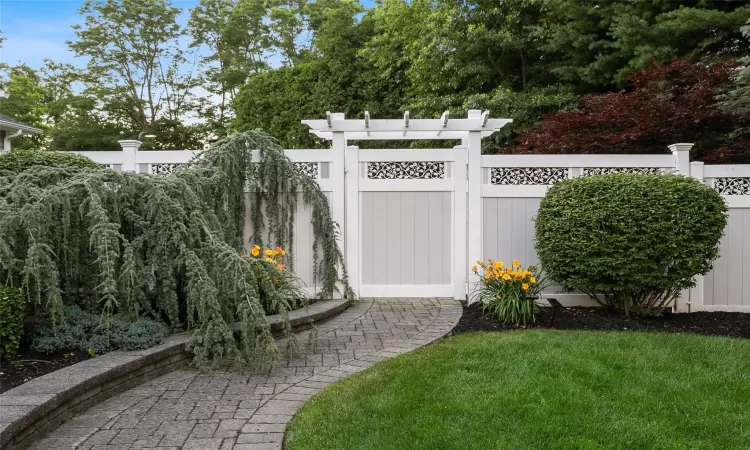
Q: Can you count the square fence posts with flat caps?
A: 2